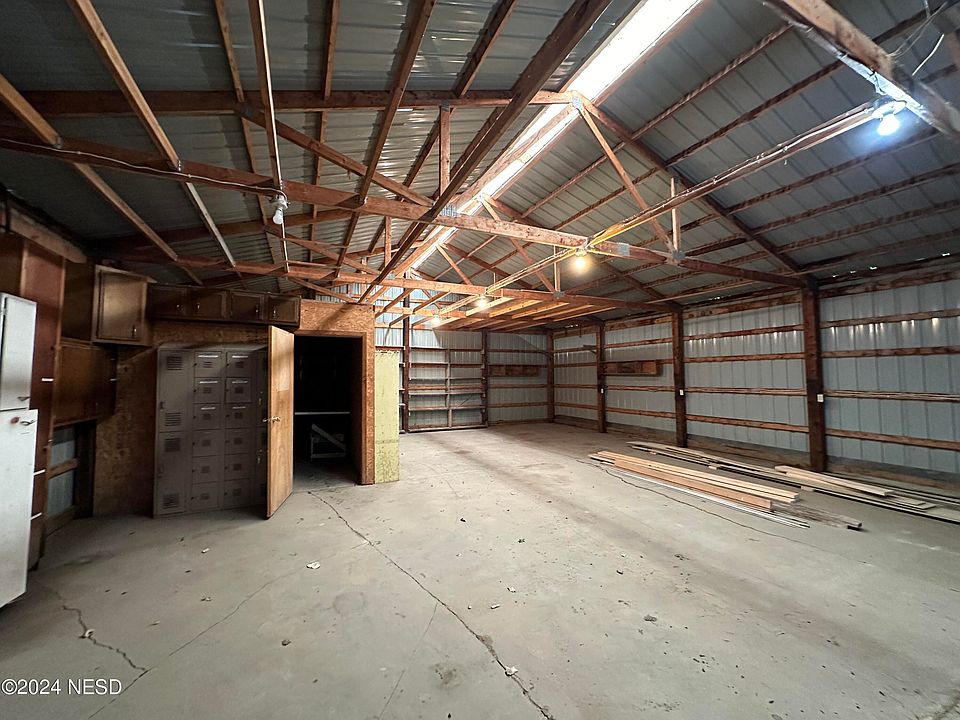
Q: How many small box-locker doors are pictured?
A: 12